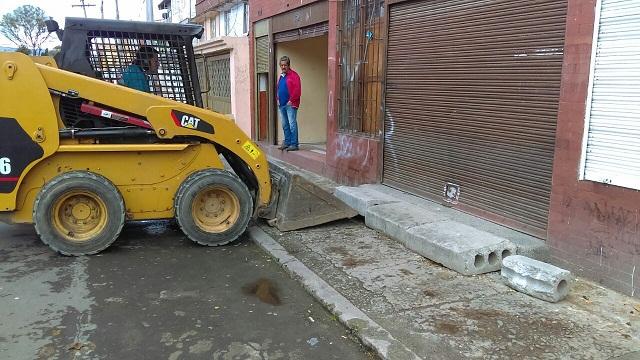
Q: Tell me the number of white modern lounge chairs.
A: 0